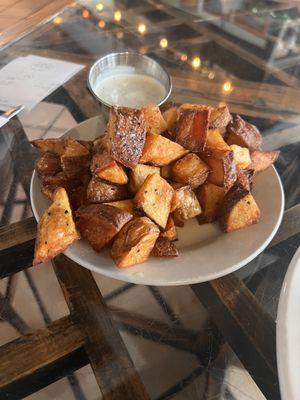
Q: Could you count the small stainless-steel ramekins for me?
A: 1